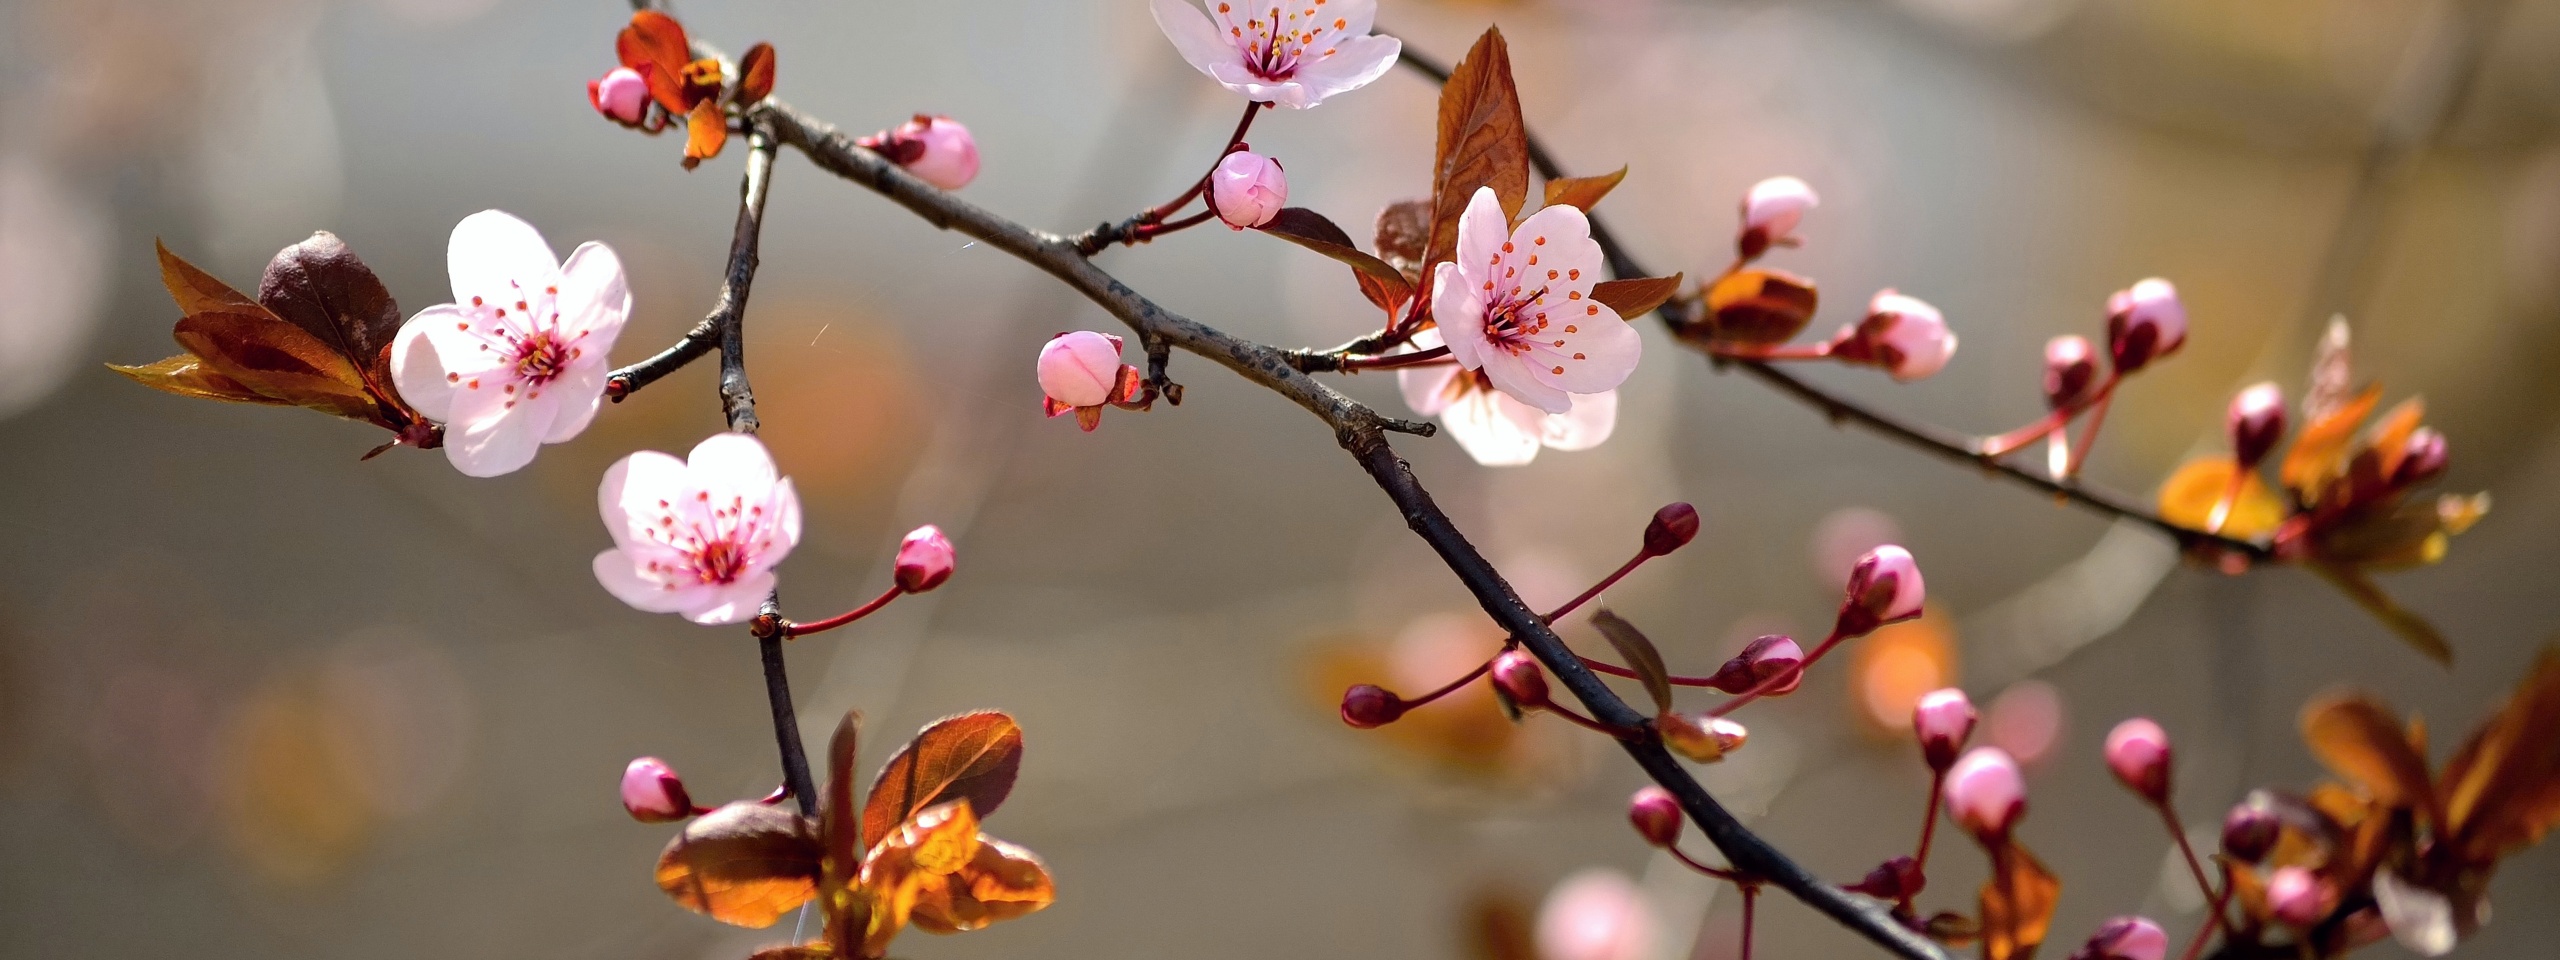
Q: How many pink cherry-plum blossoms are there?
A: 5